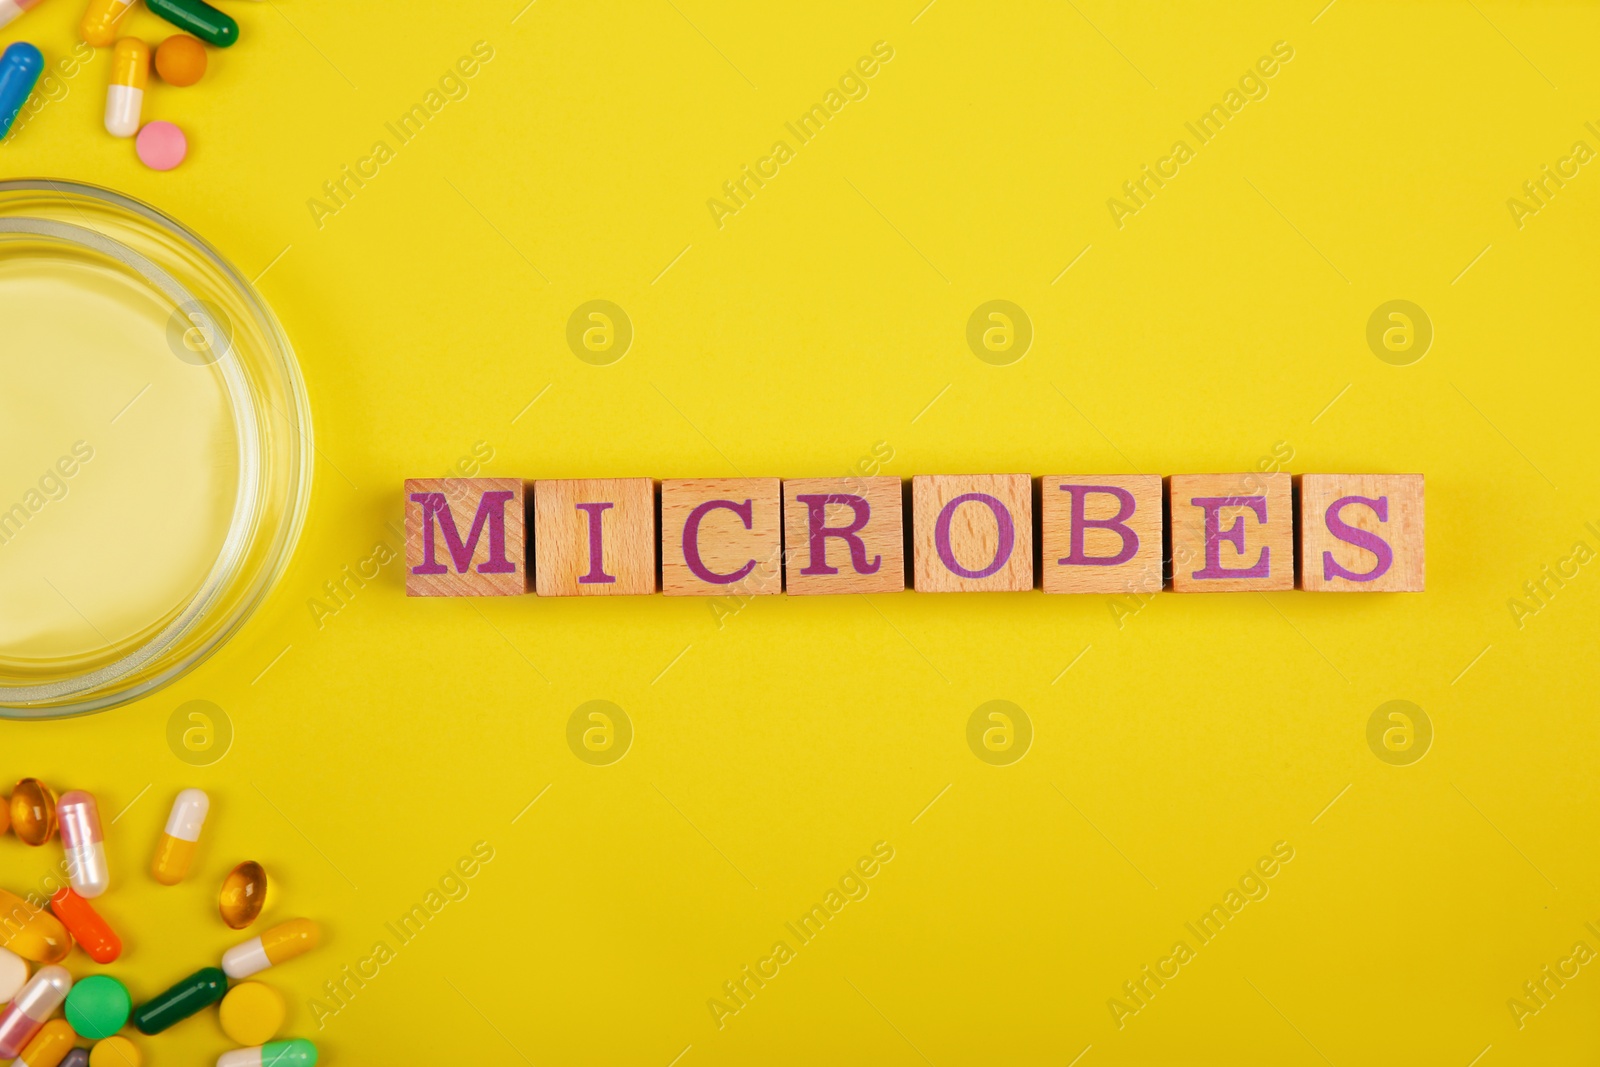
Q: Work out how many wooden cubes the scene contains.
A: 8